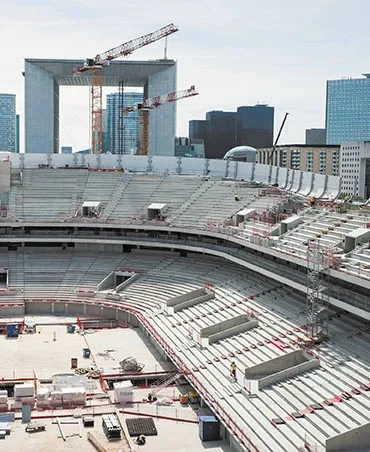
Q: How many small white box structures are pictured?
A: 5